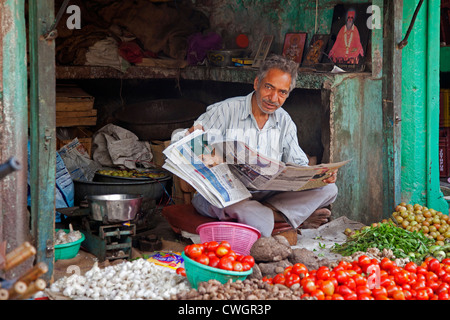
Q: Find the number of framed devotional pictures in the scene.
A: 4